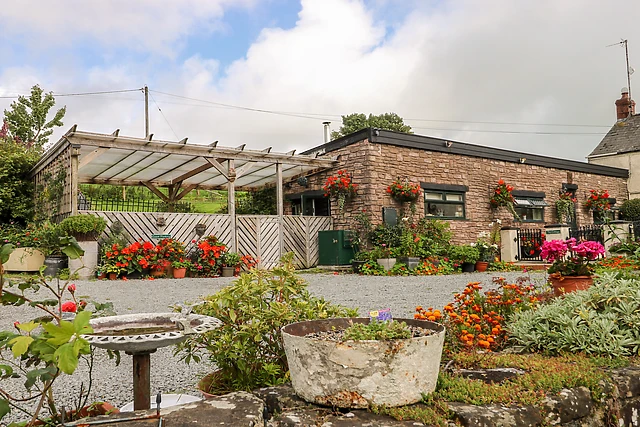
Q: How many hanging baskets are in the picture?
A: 5